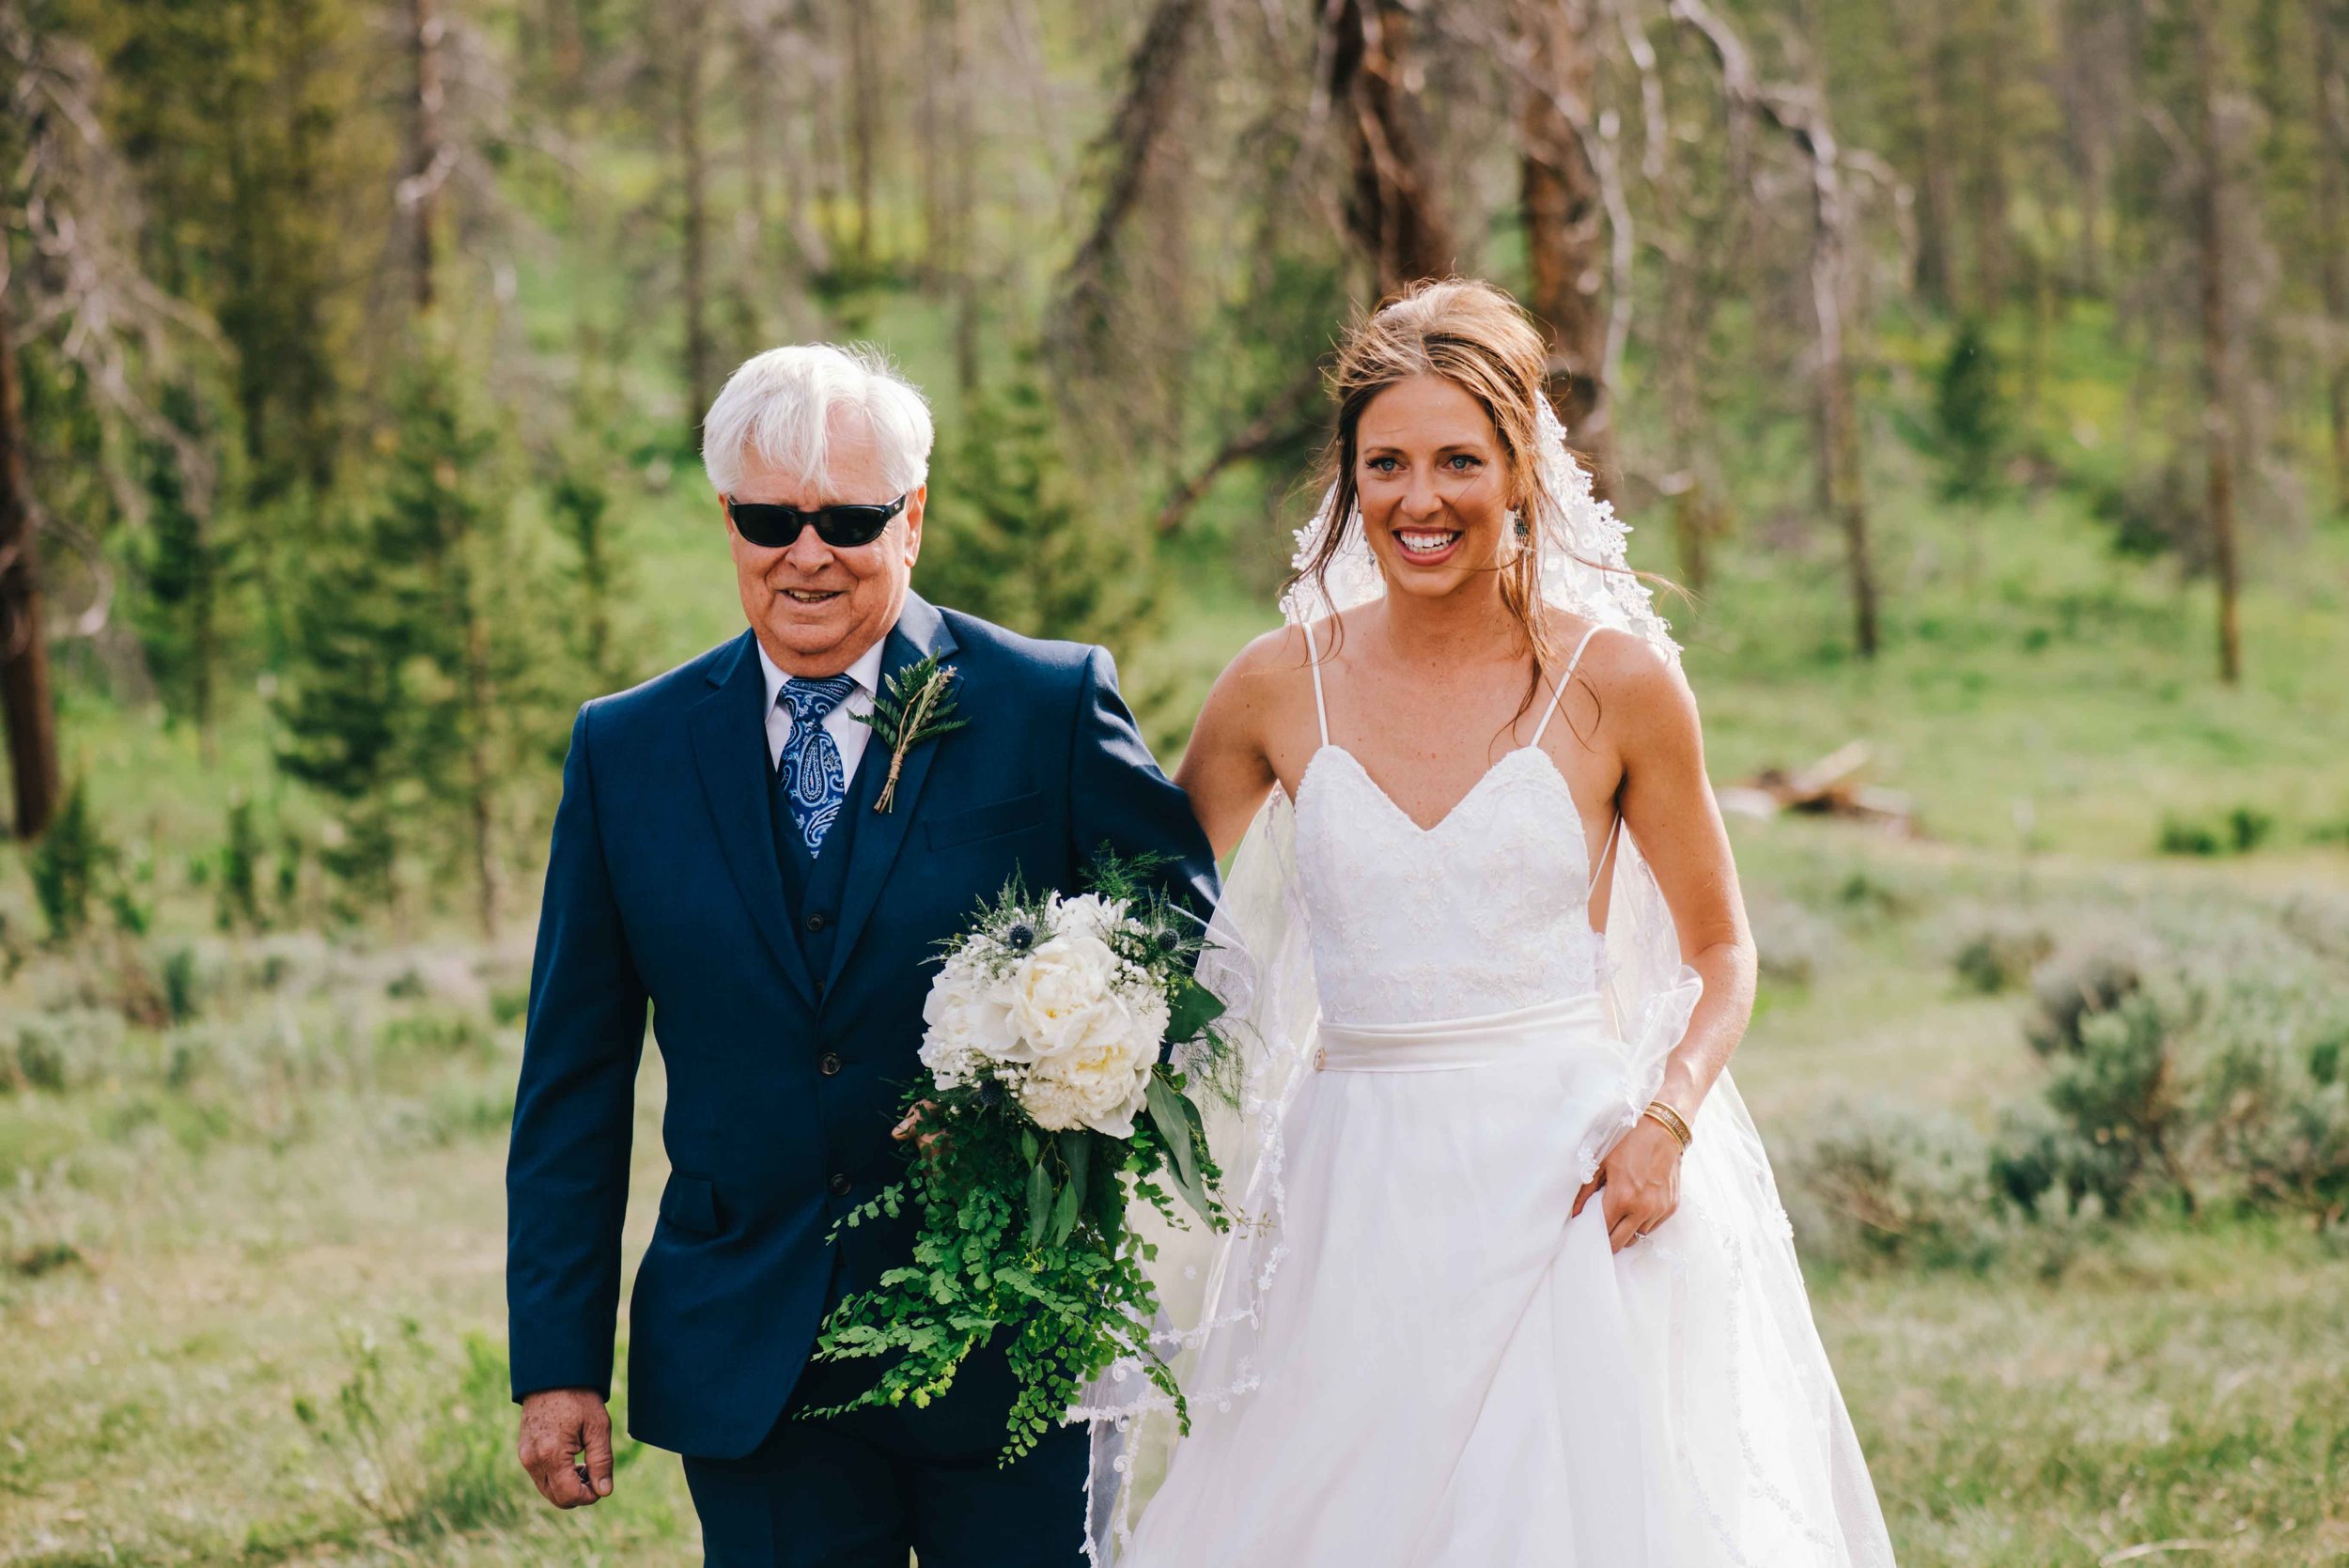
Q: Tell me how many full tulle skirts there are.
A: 1